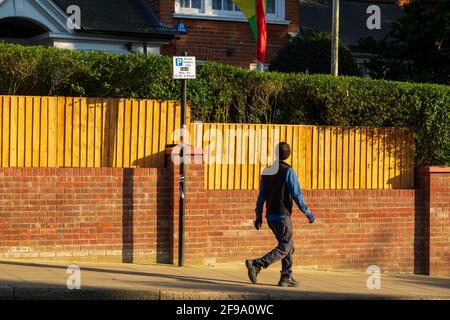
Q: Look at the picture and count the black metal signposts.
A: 1